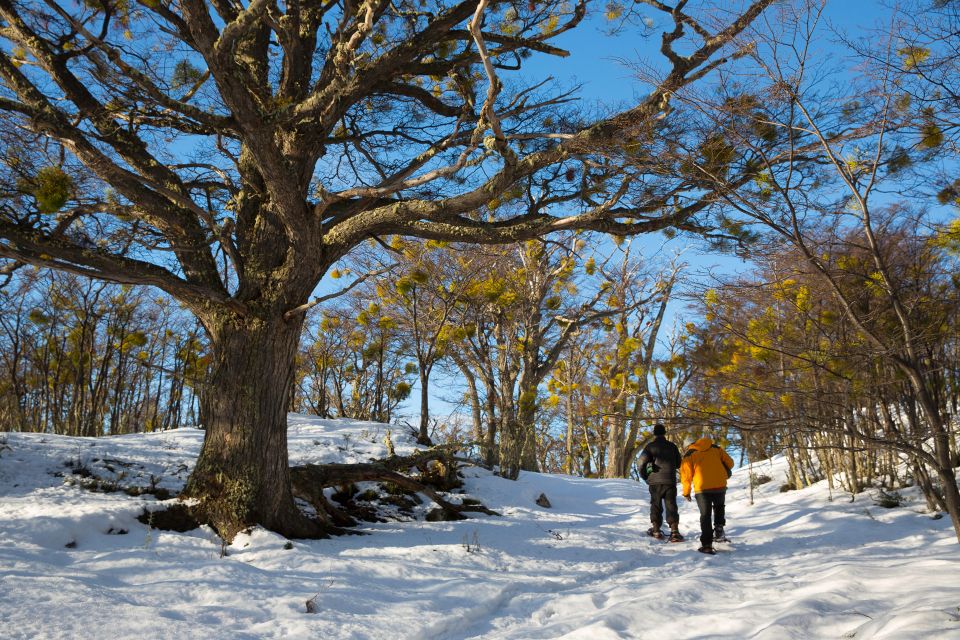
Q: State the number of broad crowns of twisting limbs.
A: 1